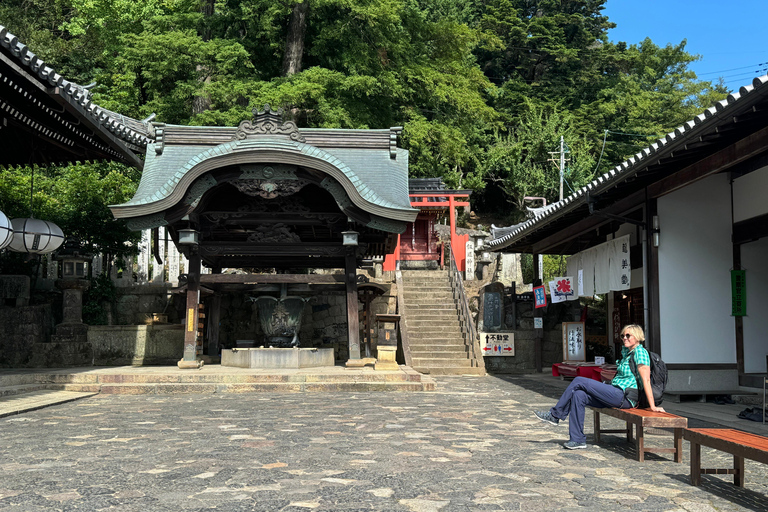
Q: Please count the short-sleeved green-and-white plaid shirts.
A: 1